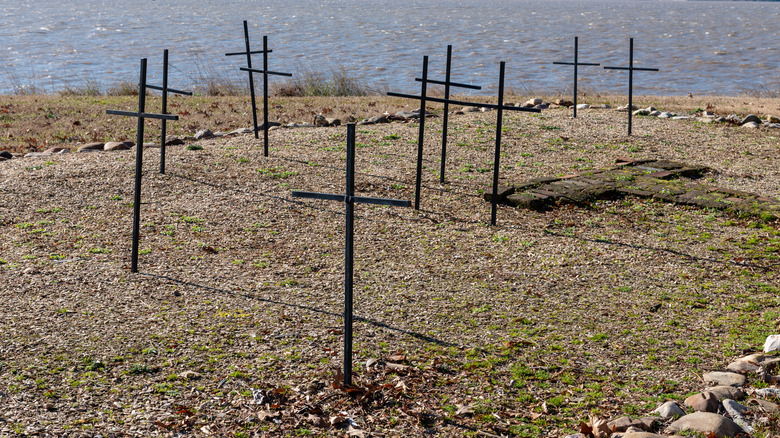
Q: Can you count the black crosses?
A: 10